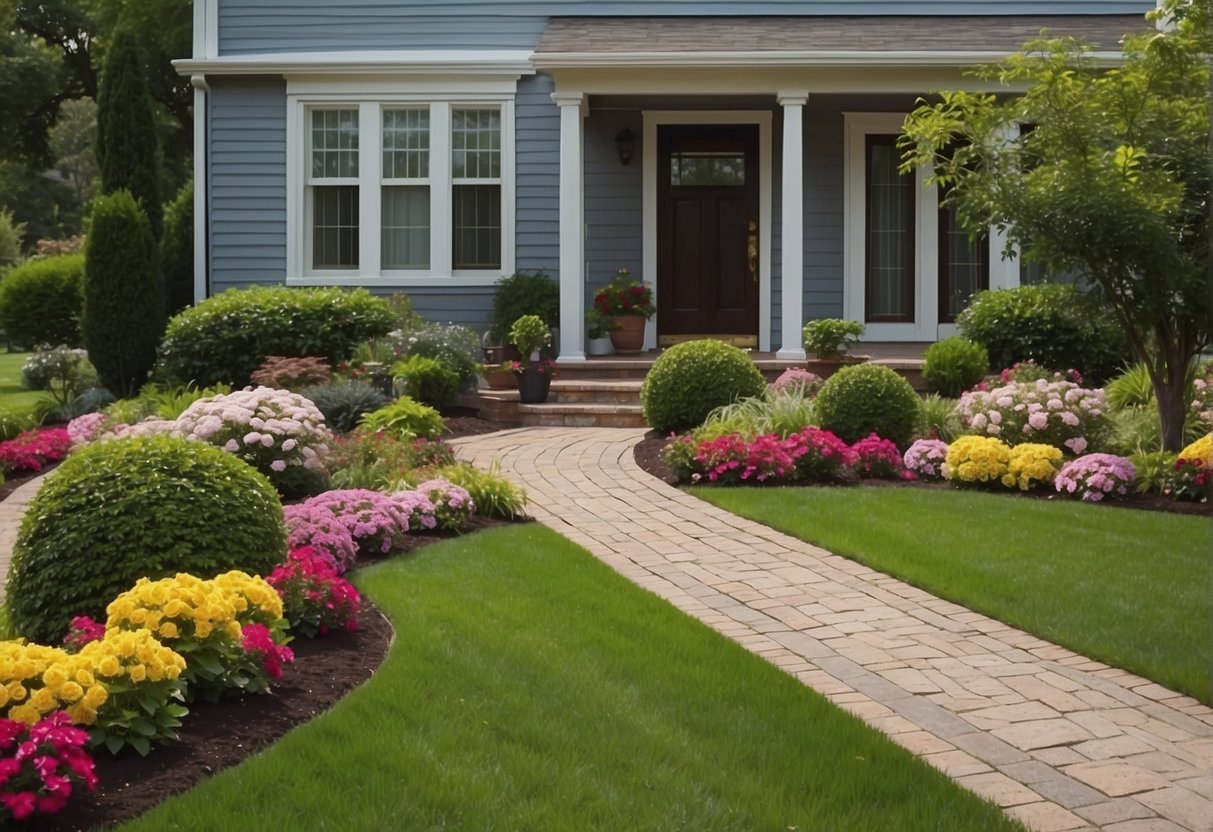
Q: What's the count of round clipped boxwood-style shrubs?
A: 3